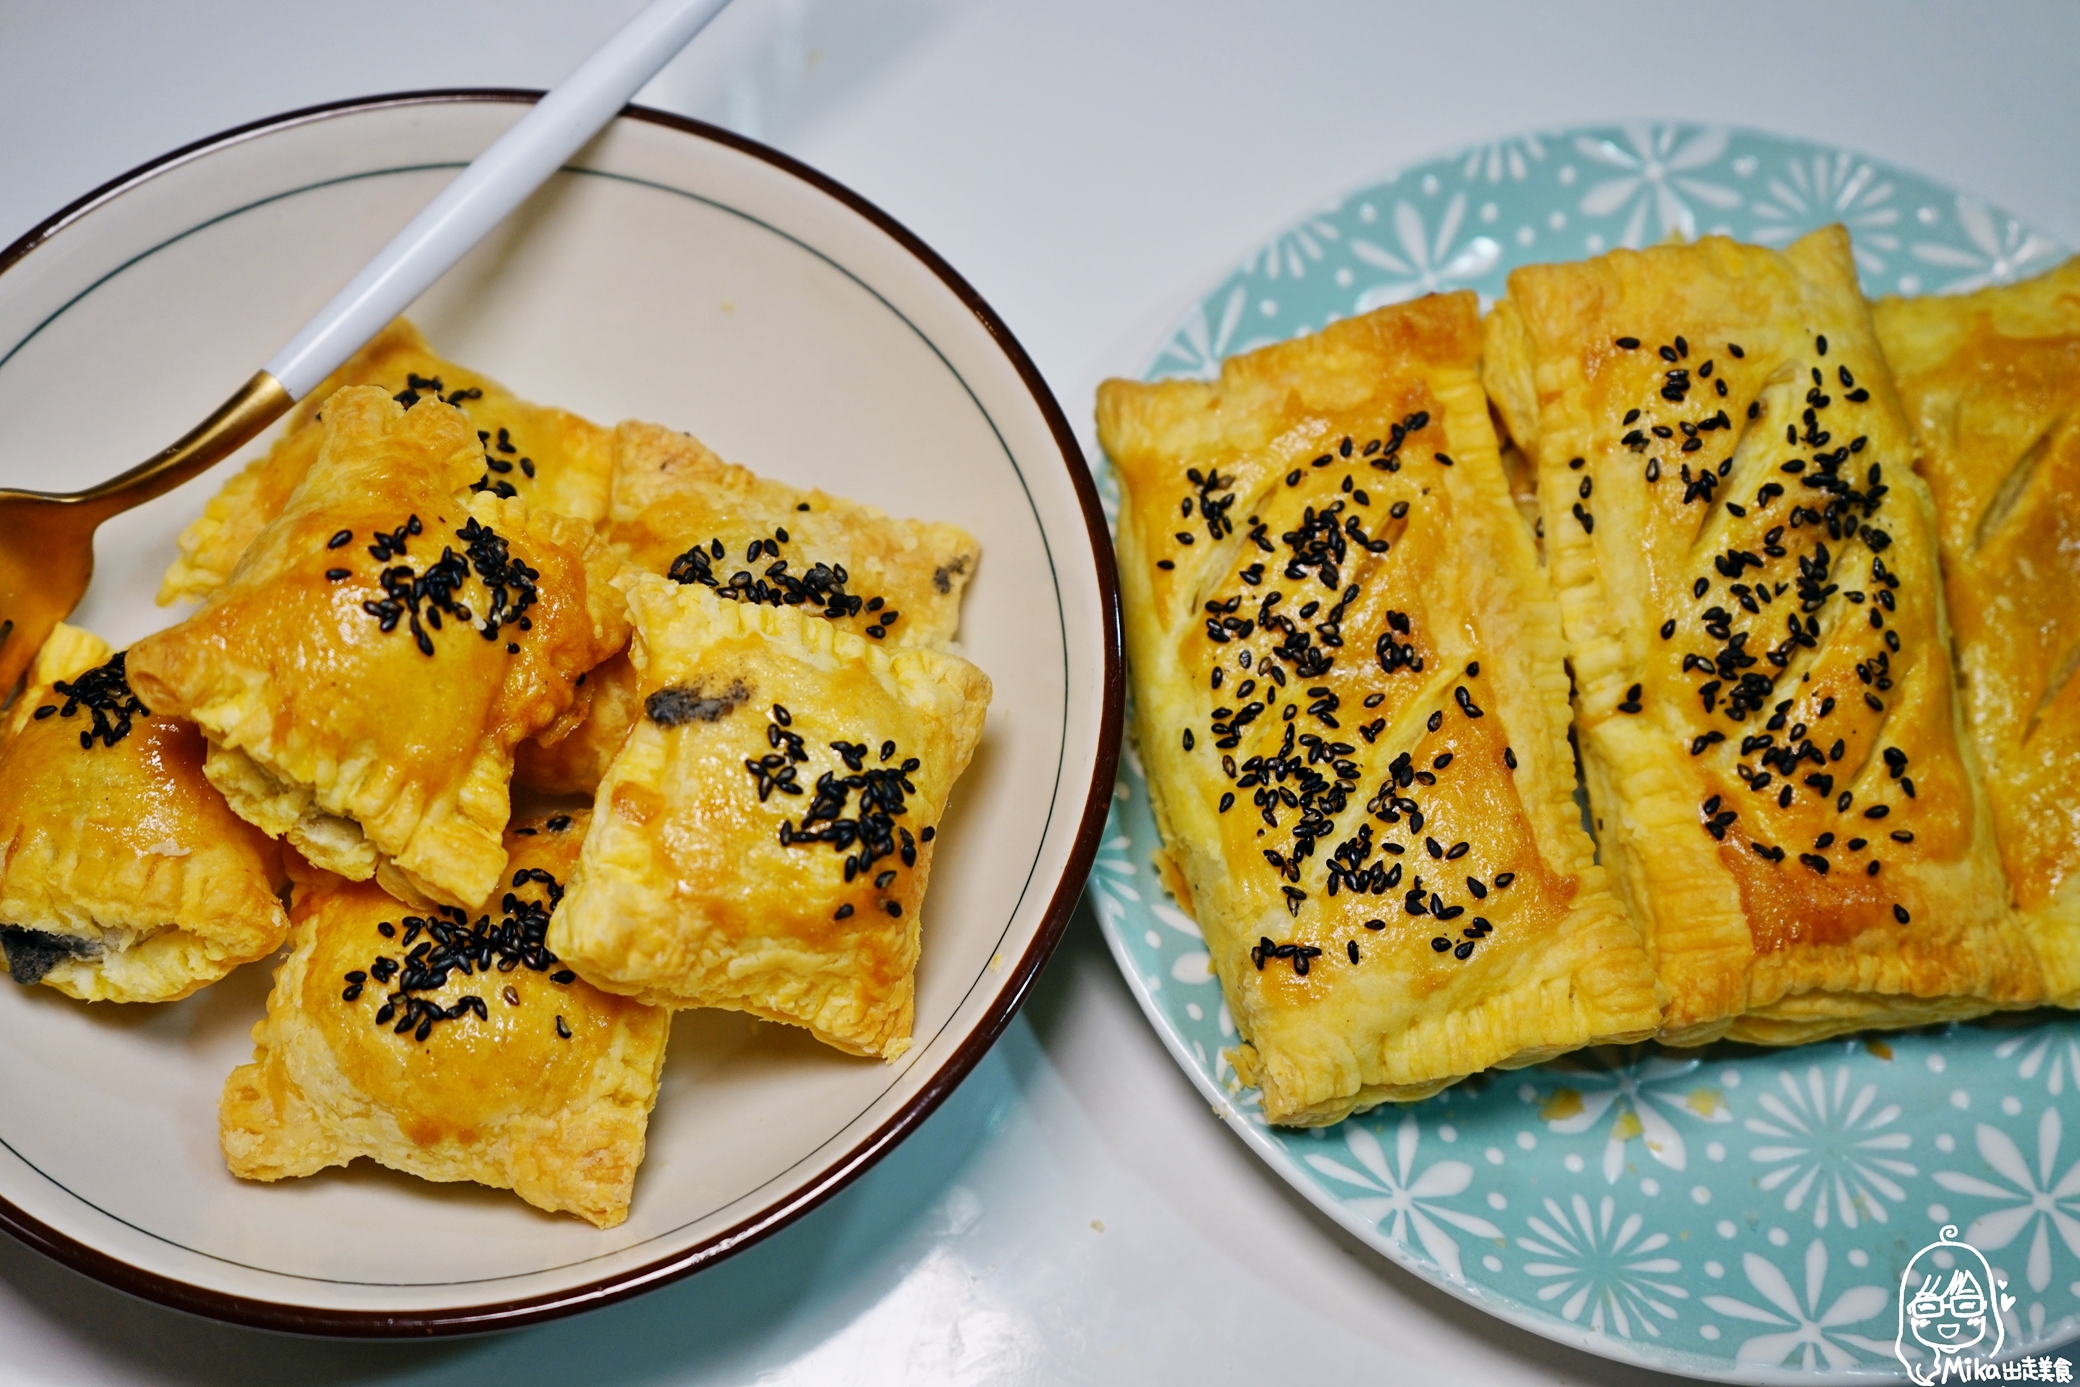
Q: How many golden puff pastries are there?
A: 9